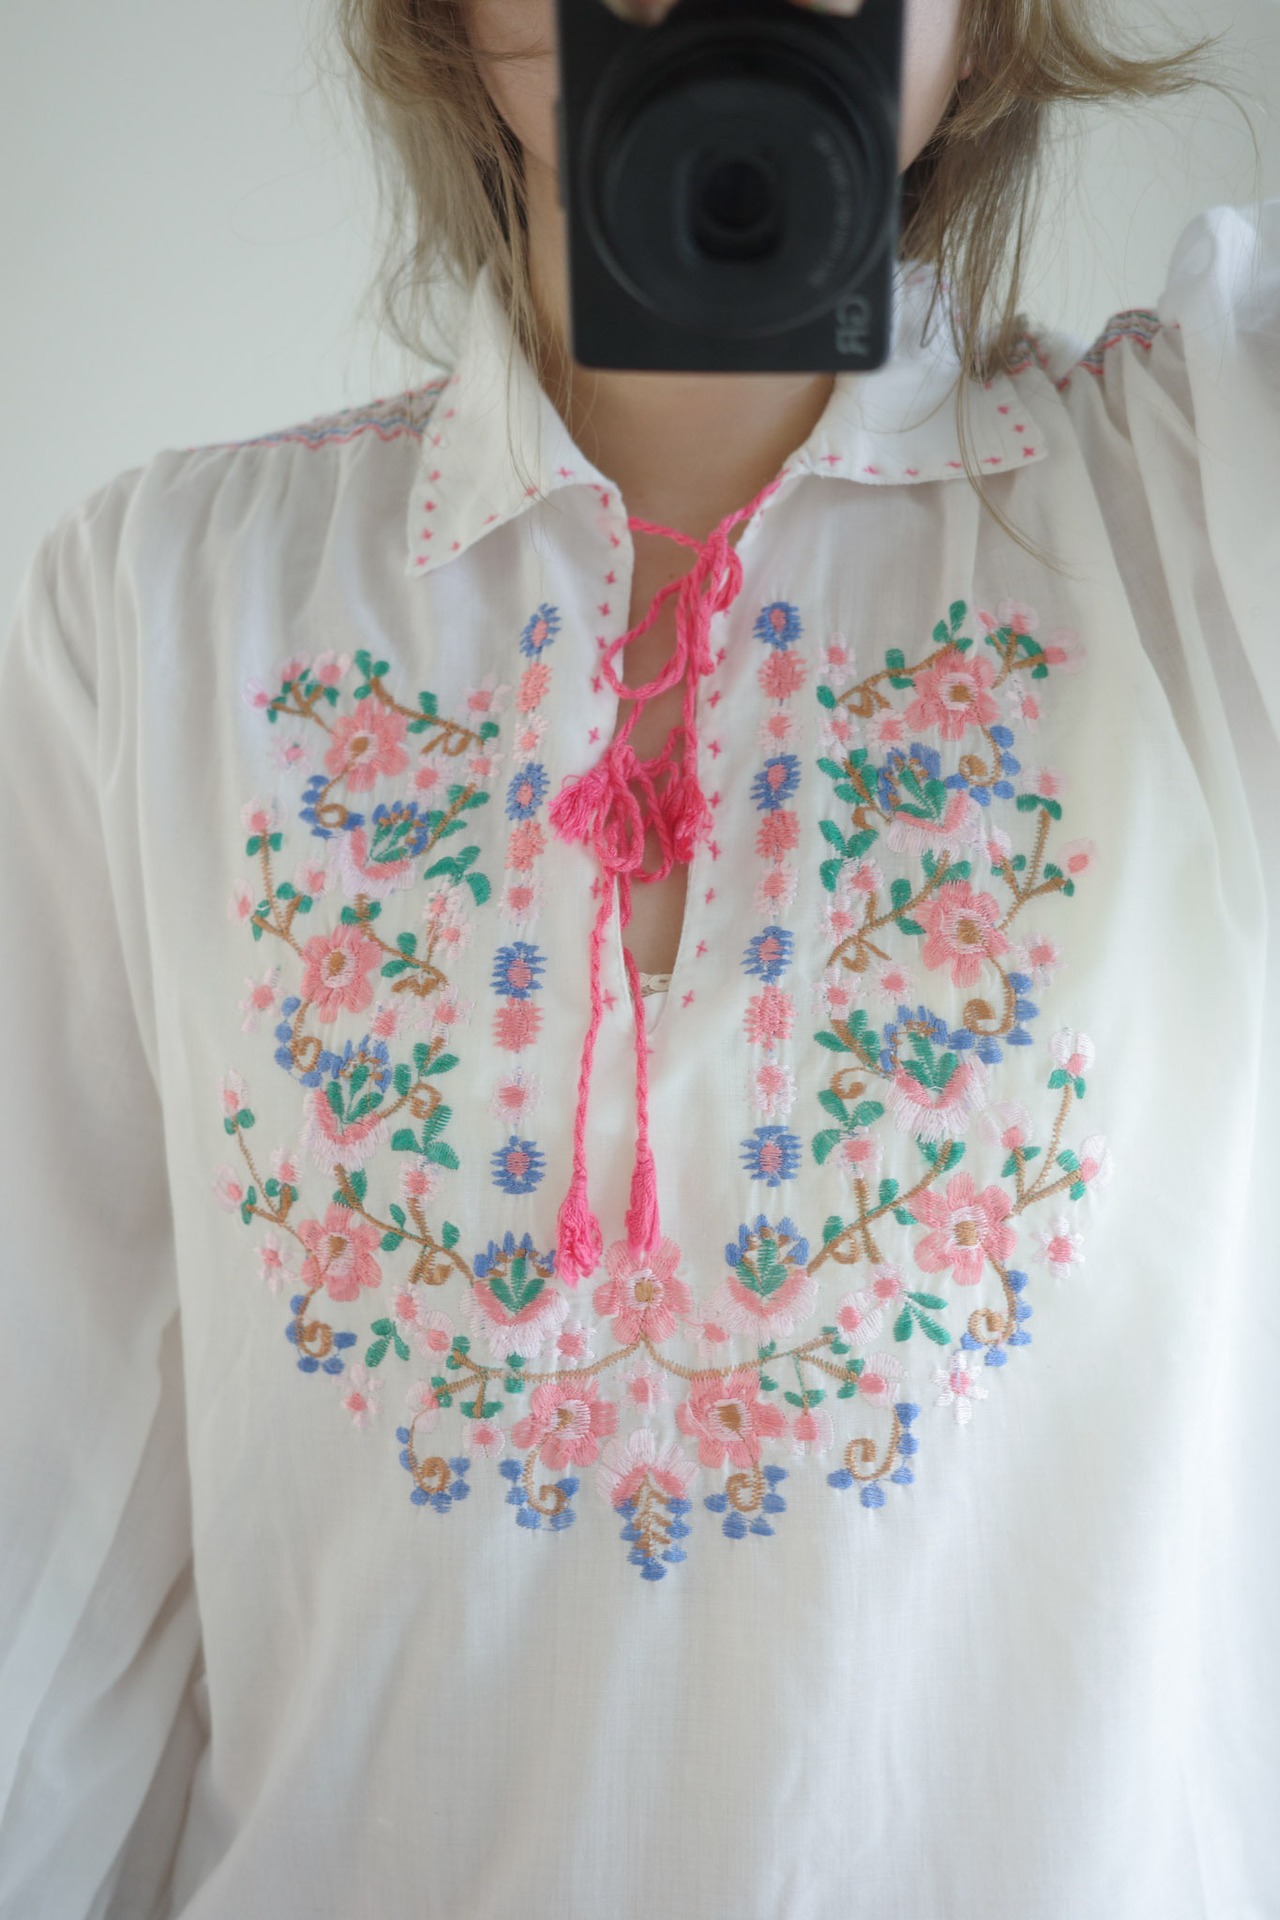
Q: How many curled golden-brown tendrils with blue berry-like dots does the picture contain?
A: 10